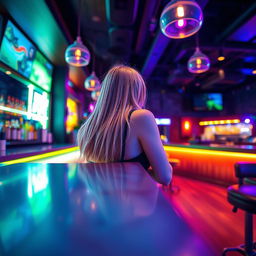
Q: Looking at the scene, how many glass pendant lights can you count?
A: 5